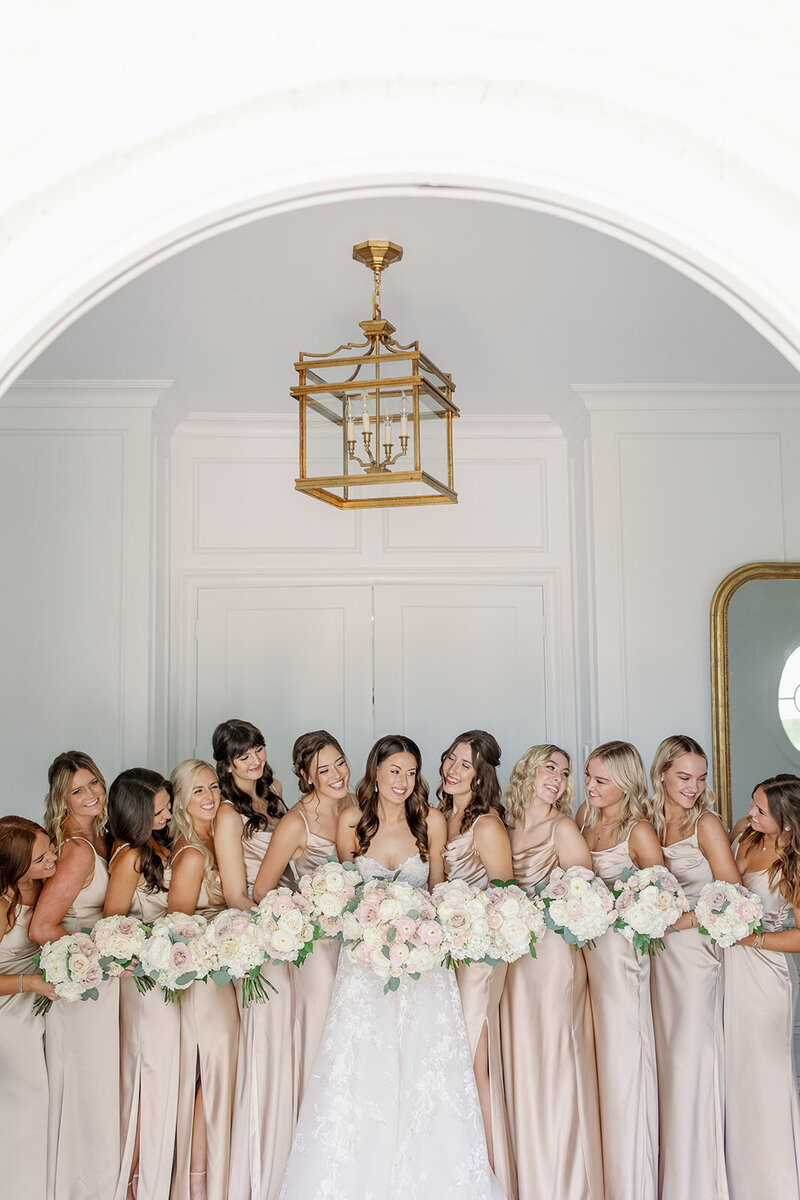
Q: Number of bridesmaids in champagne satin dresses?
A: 11